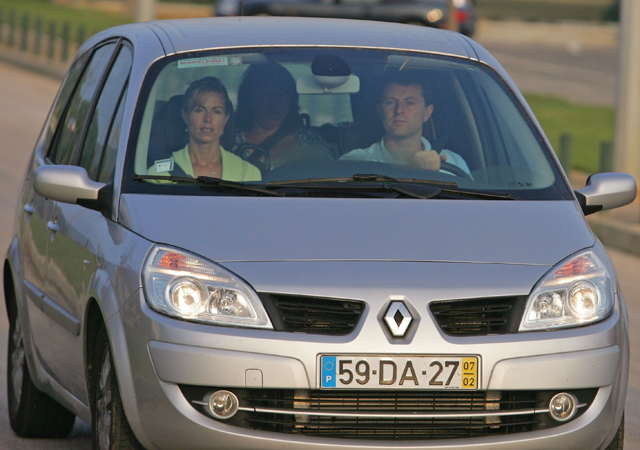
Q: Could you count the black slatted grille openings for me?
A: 3